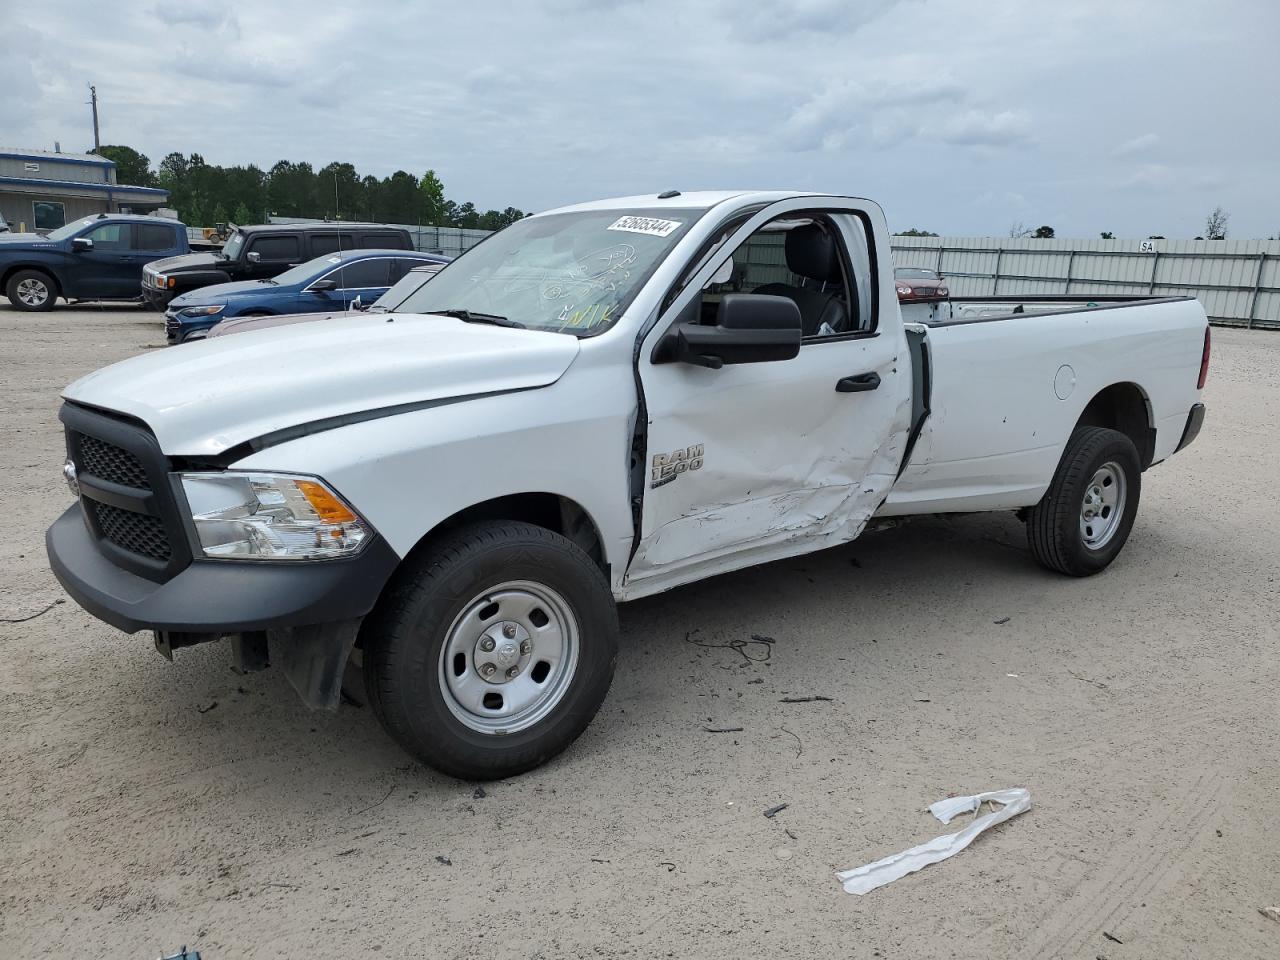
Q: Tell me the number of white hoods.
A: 1